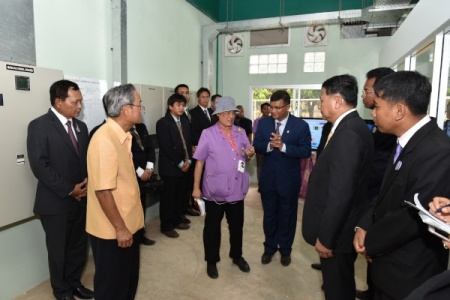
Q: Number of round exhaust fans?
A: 2